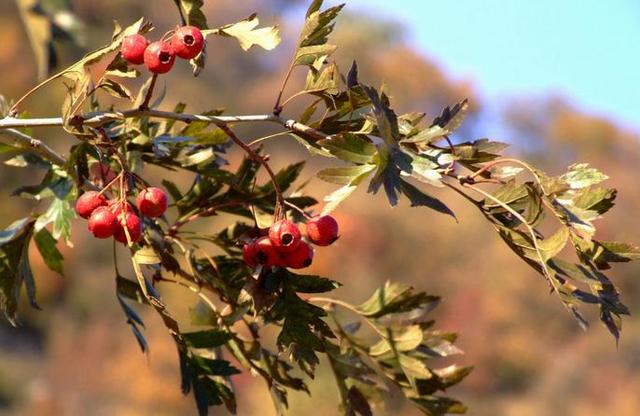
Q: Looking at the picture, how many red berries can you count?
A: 13